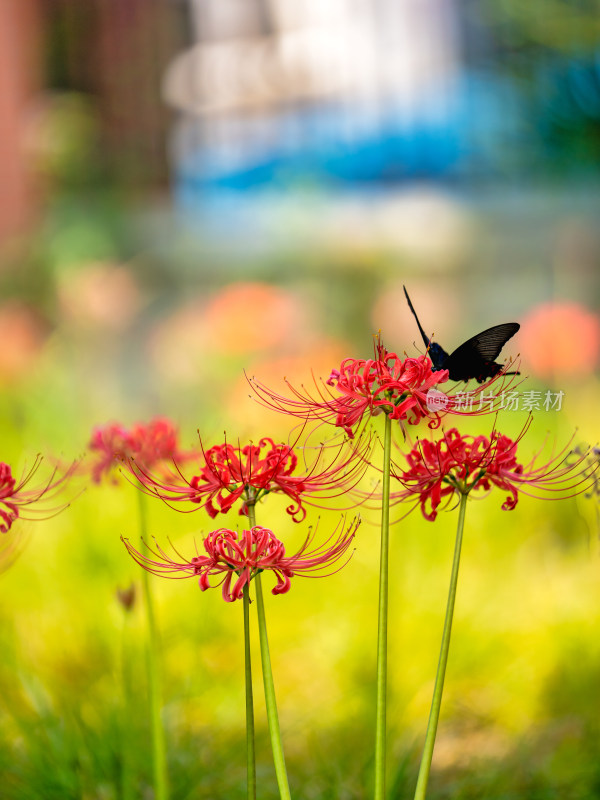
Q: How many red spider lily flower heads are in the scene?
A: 6